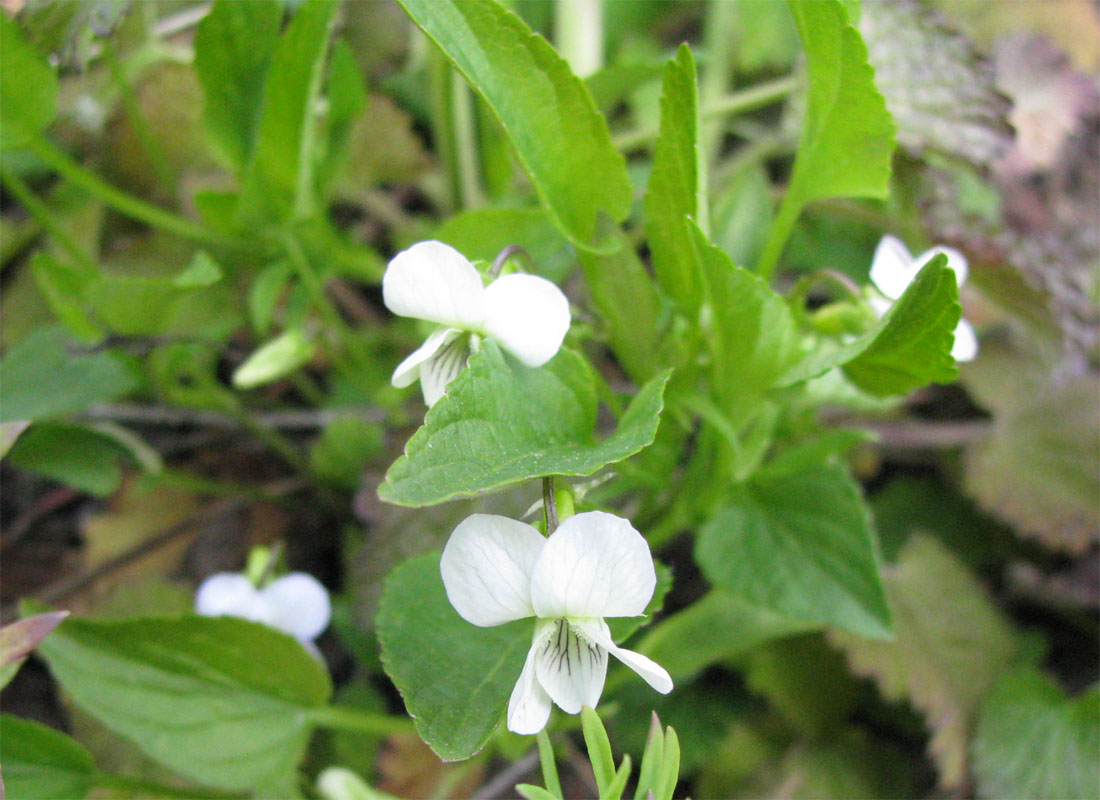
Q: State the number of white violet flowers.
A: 4